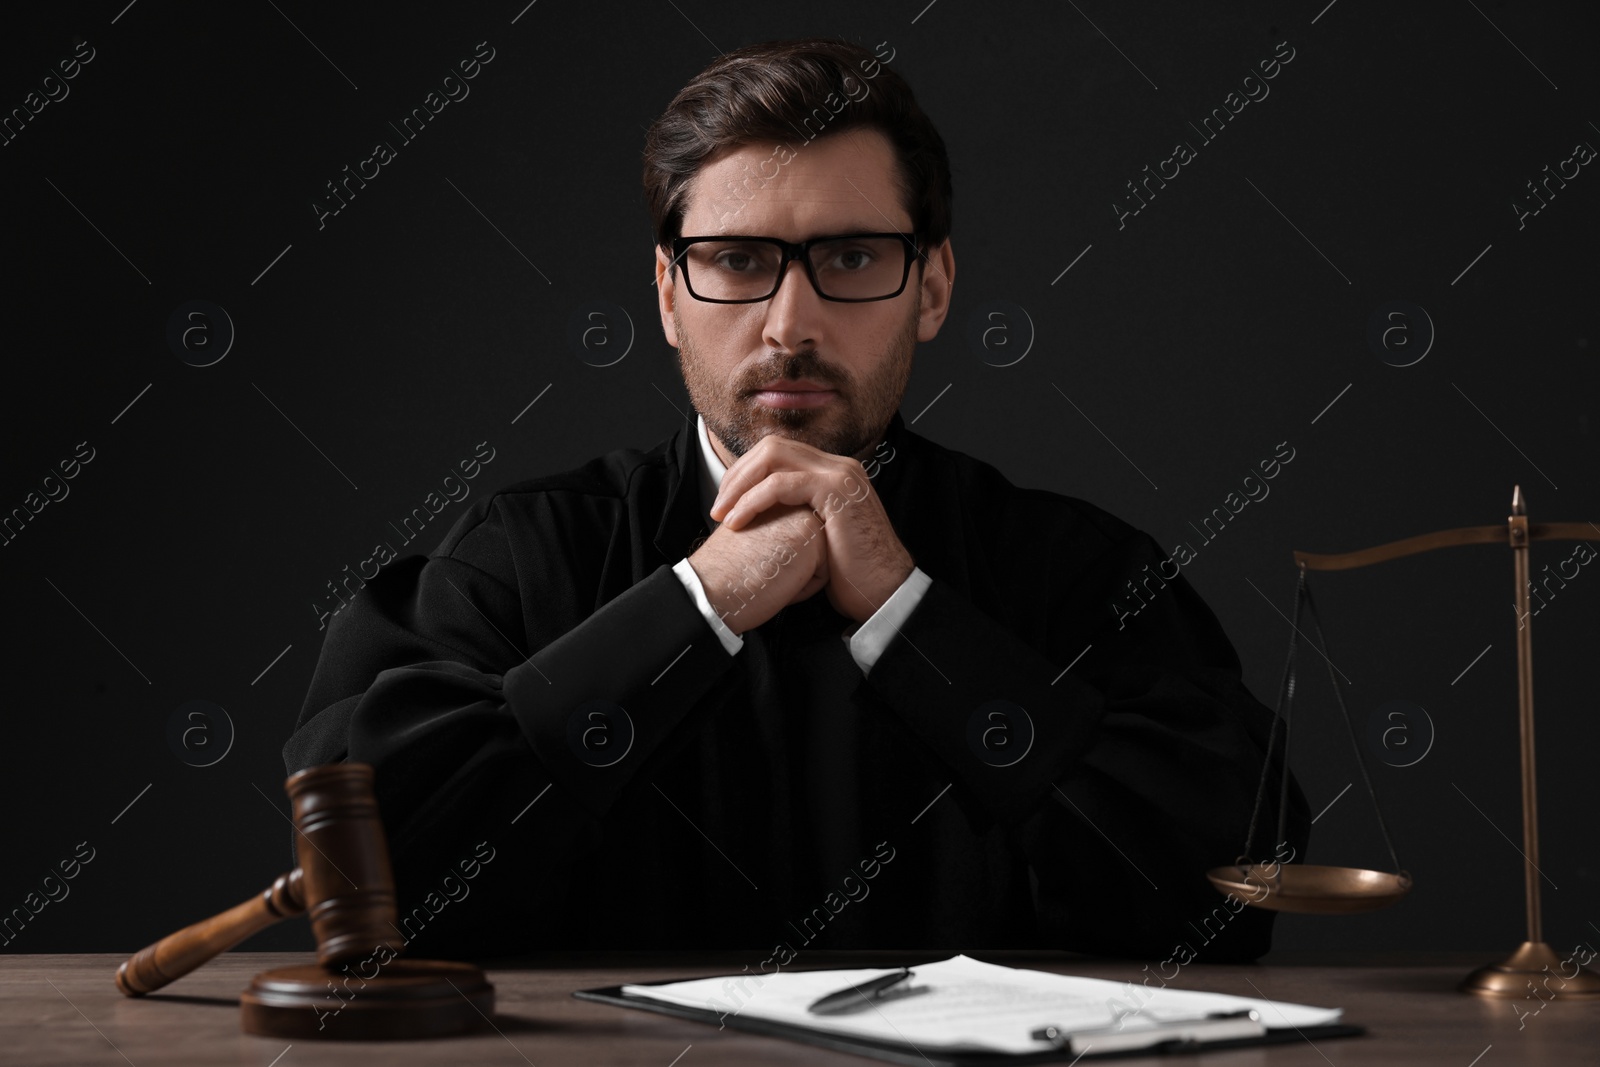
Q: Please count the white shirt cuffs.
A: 2